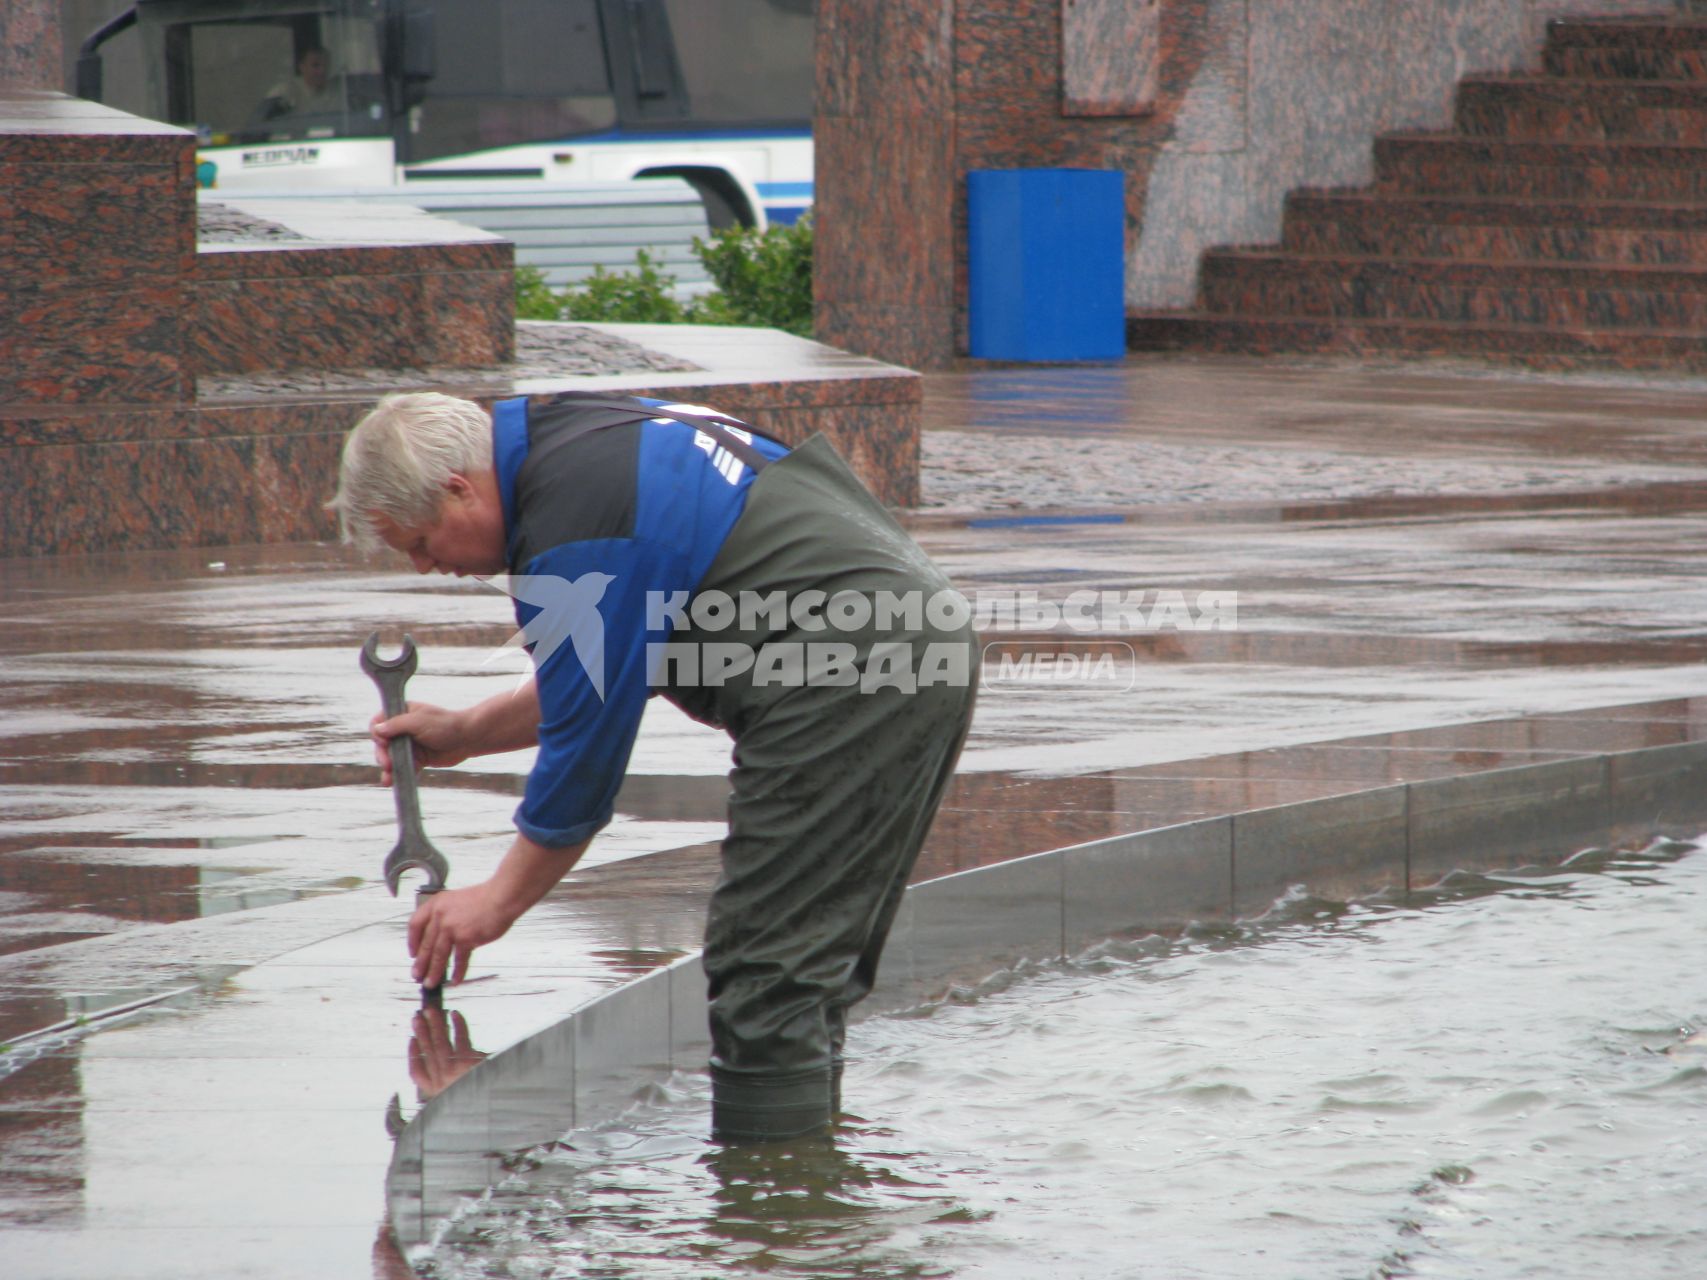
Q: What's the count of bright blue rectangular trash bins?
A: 1